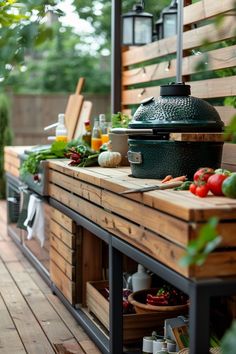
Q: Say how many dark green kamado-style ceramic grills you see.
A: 1